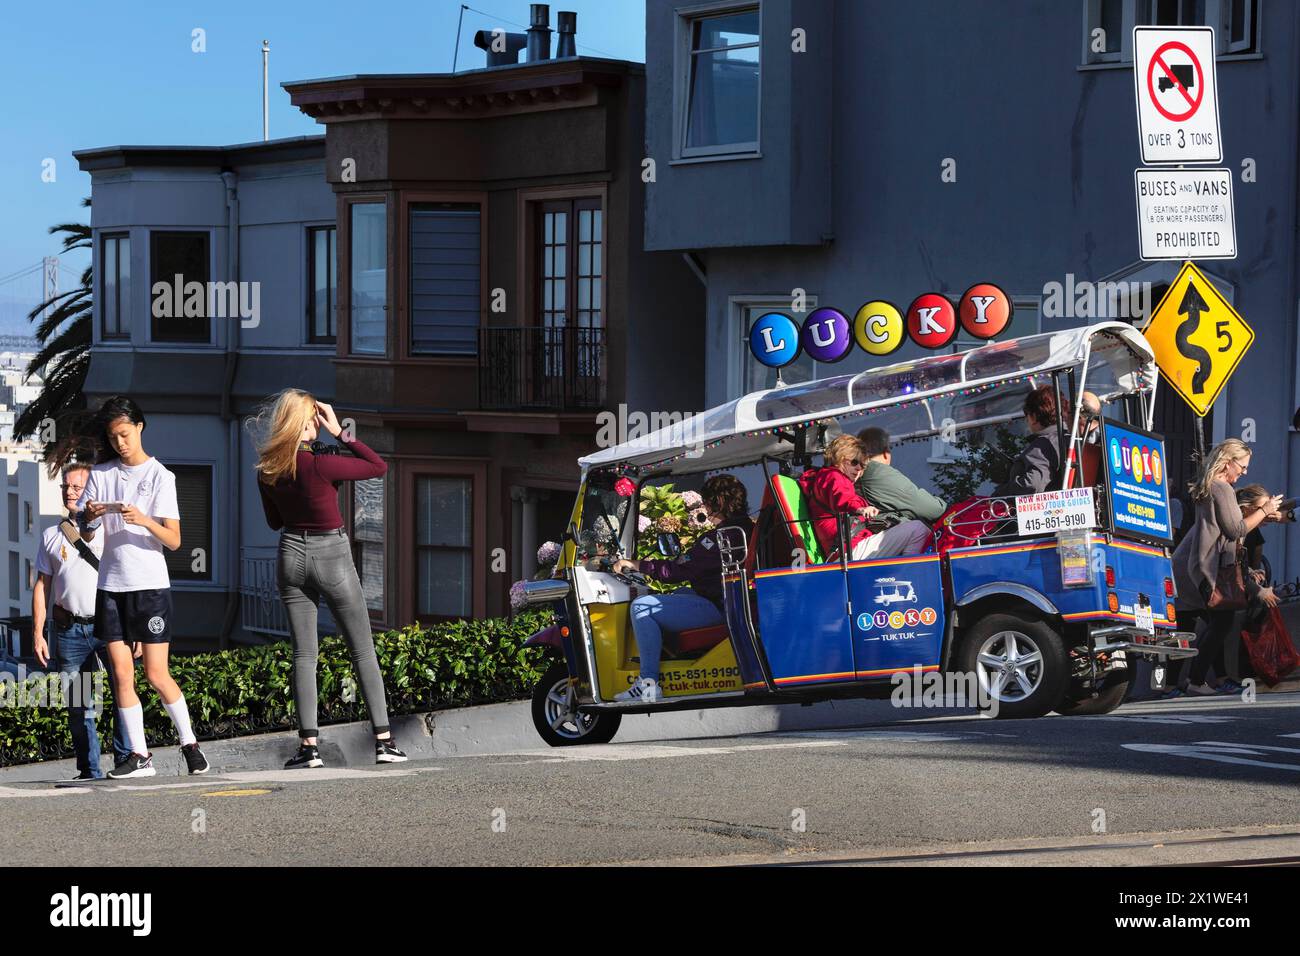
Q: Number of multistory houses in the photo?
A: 3